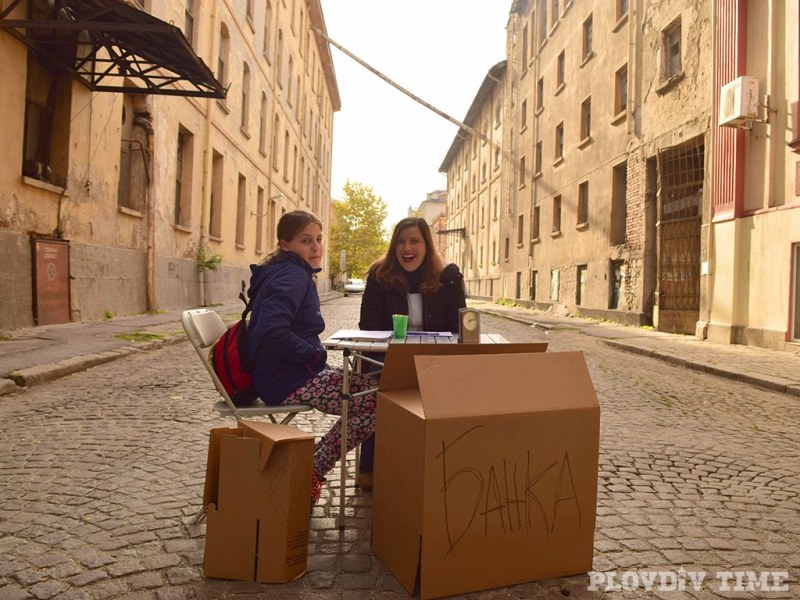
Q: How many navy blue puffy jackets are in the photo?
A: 1